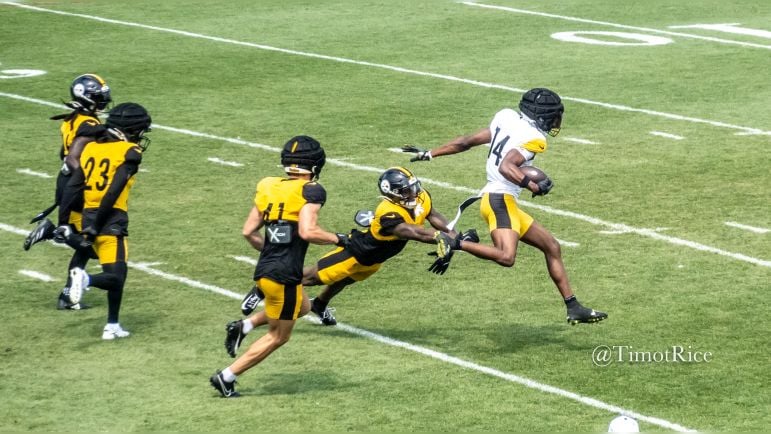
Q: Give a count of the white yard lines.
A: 4